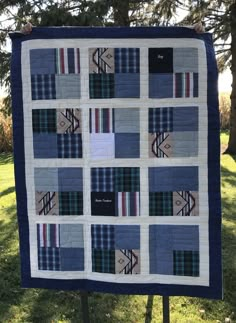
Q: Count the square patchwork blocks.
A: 12